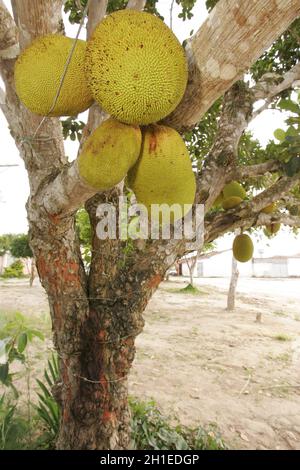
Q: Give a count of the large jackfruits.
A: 4